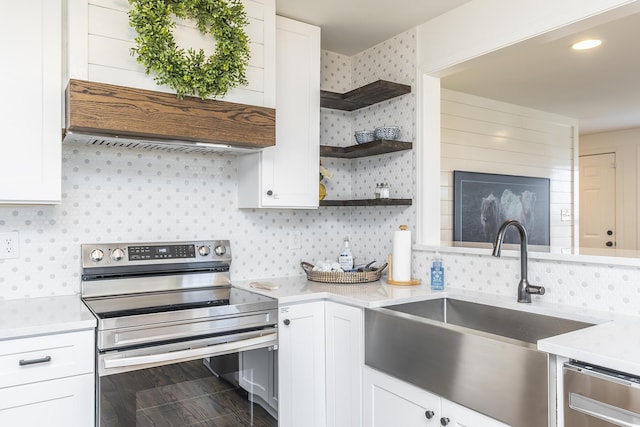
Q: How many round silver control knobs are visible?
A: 4